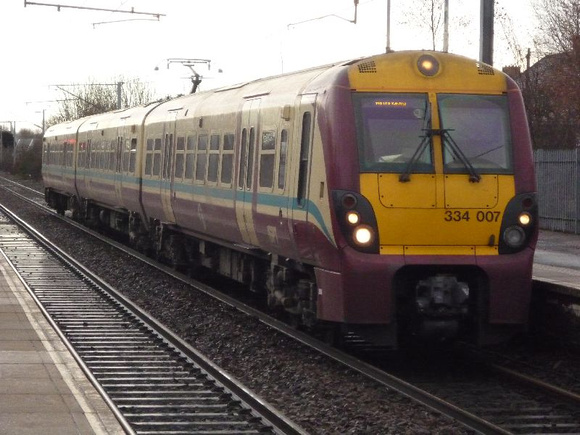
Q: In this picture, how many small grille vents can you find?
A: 2